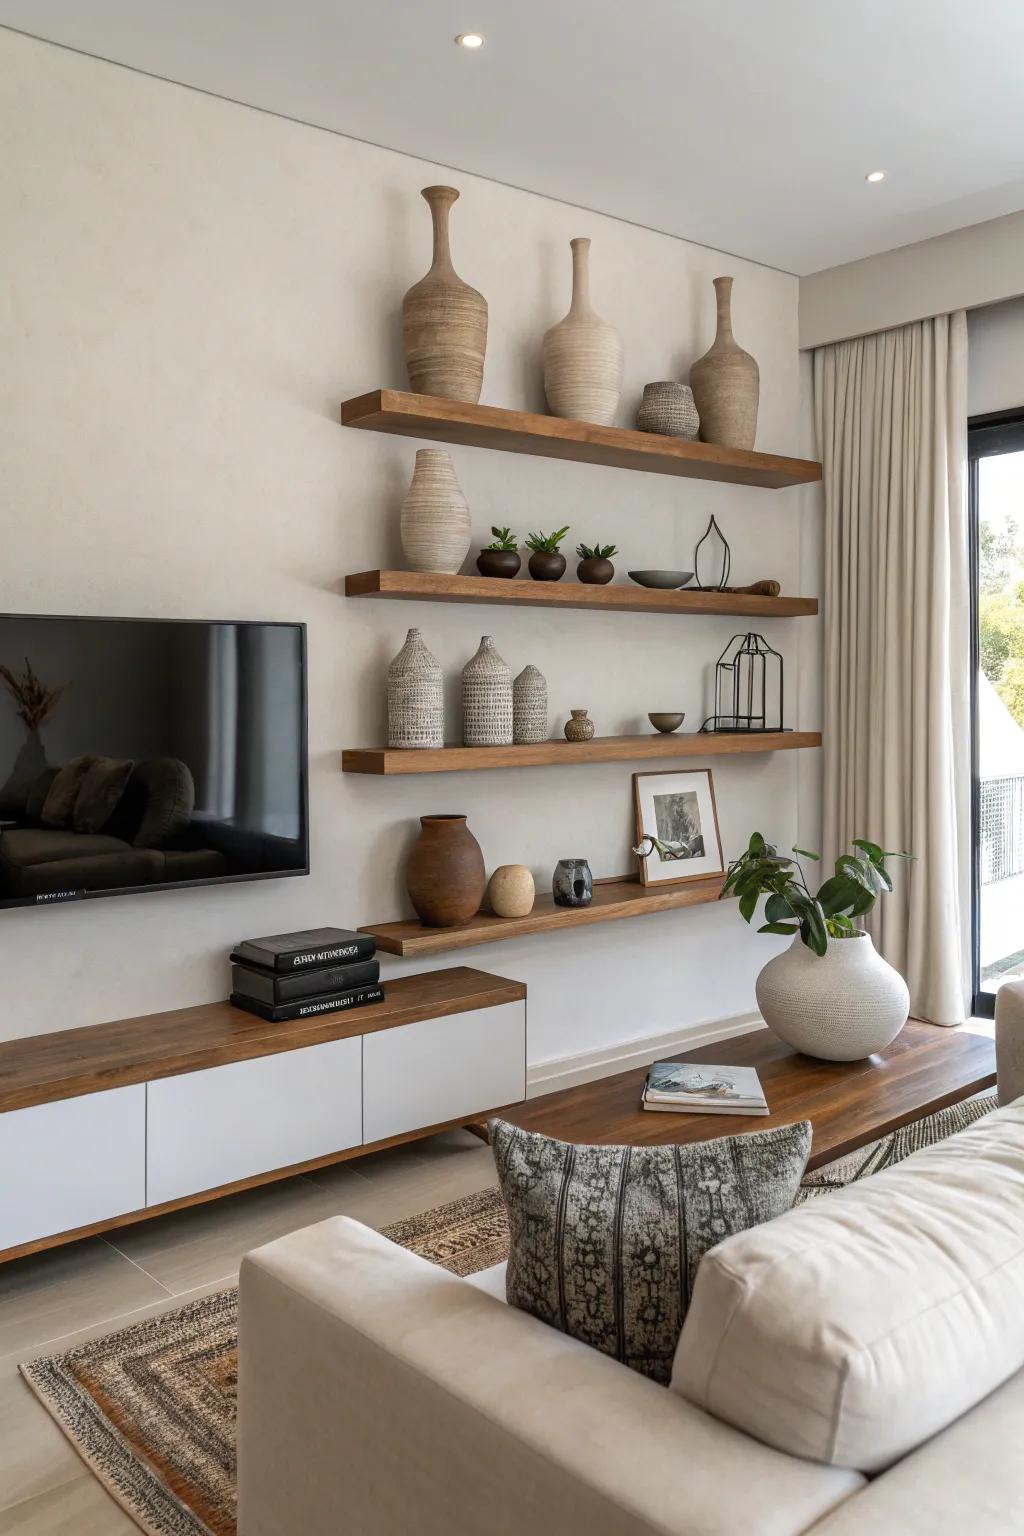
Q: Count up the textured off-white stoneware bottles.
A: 3